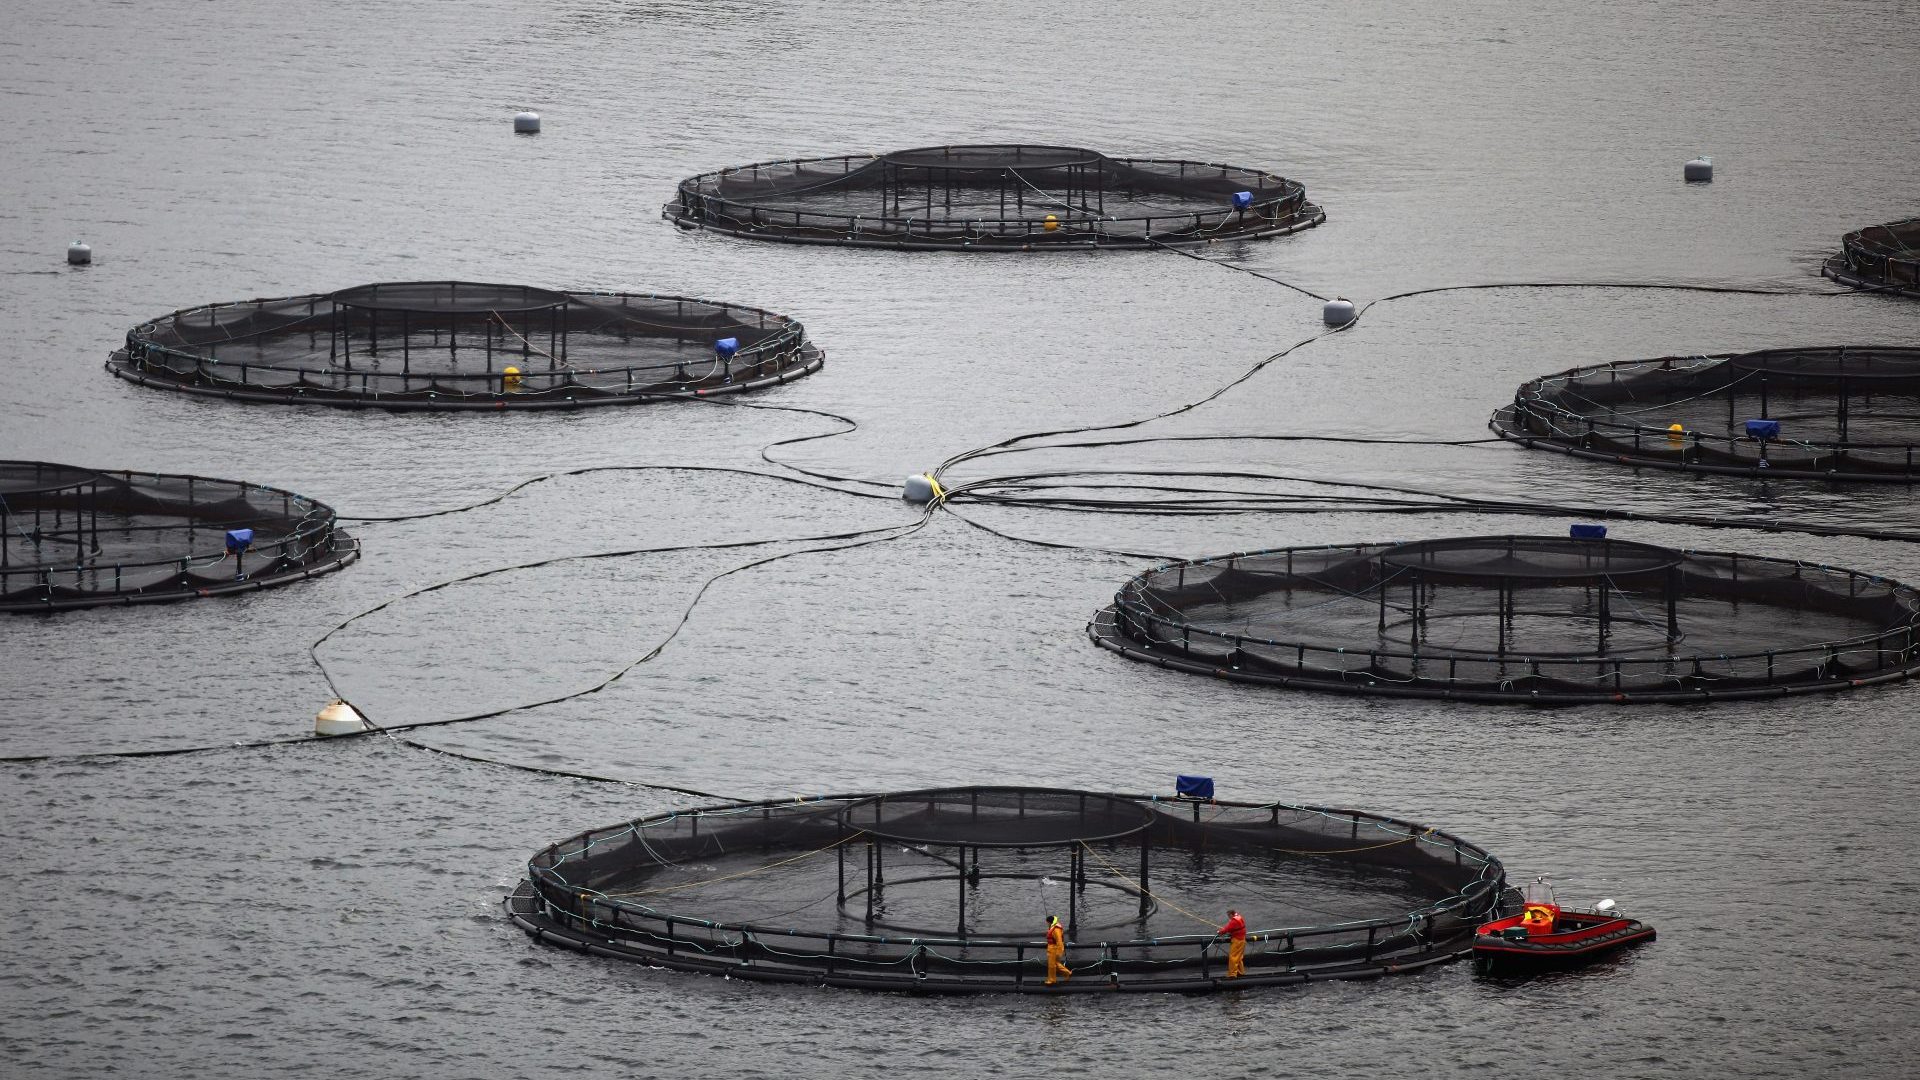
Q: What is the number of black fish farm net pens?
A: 7